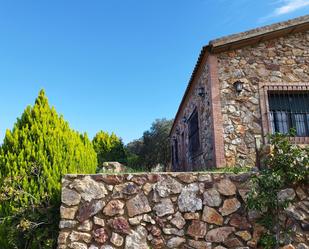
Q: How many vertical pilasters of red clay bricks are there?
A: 1